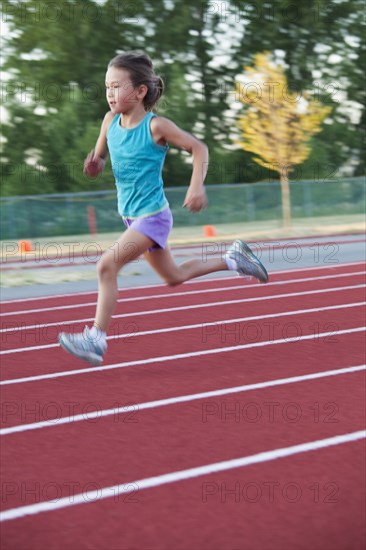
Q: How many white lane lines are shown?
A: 7